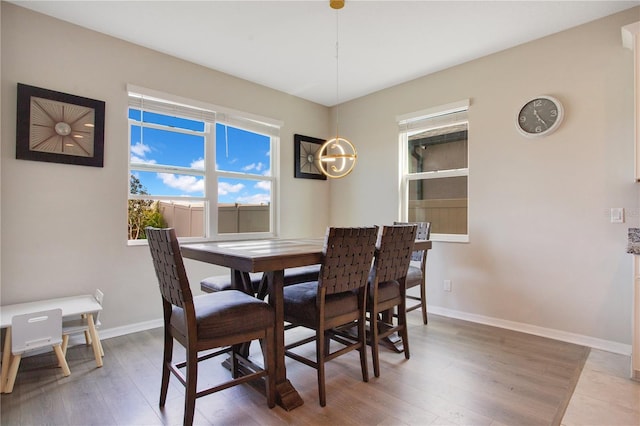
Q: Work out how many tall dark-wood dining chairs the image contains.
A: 4